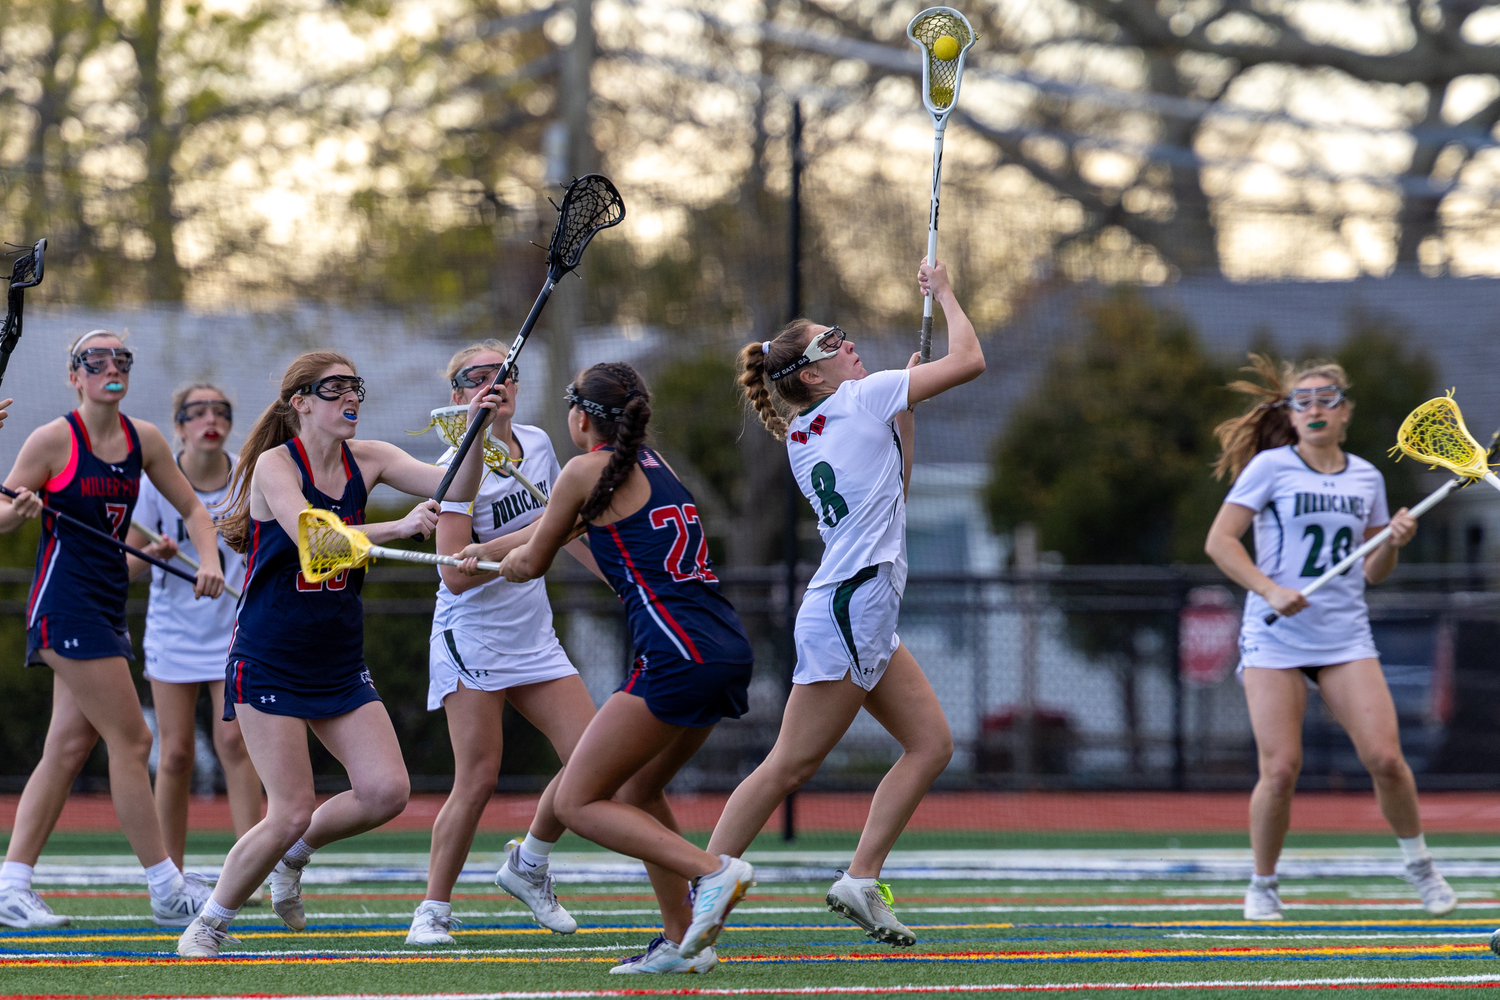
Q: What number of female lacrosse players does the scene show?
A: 7